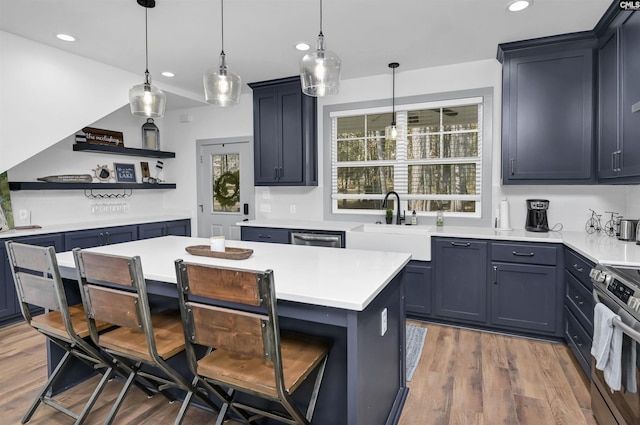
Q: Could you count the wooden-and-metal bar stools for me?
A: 3